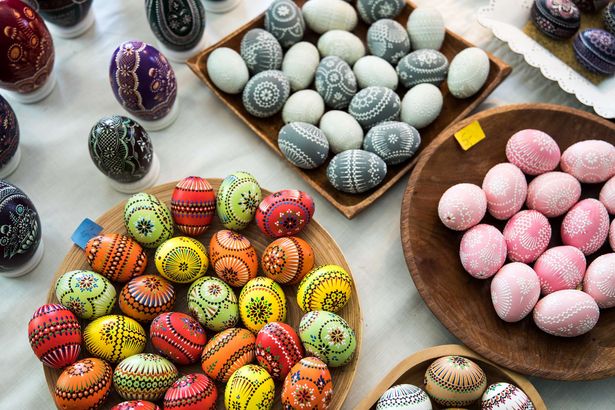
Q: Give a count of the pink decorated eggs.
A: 14